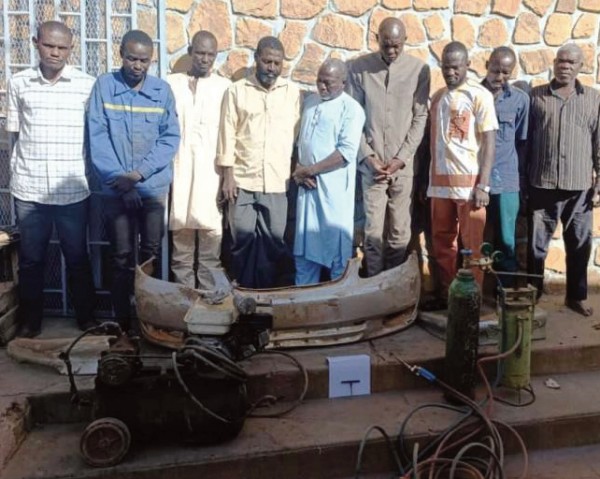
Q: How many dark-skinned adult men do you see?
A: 9